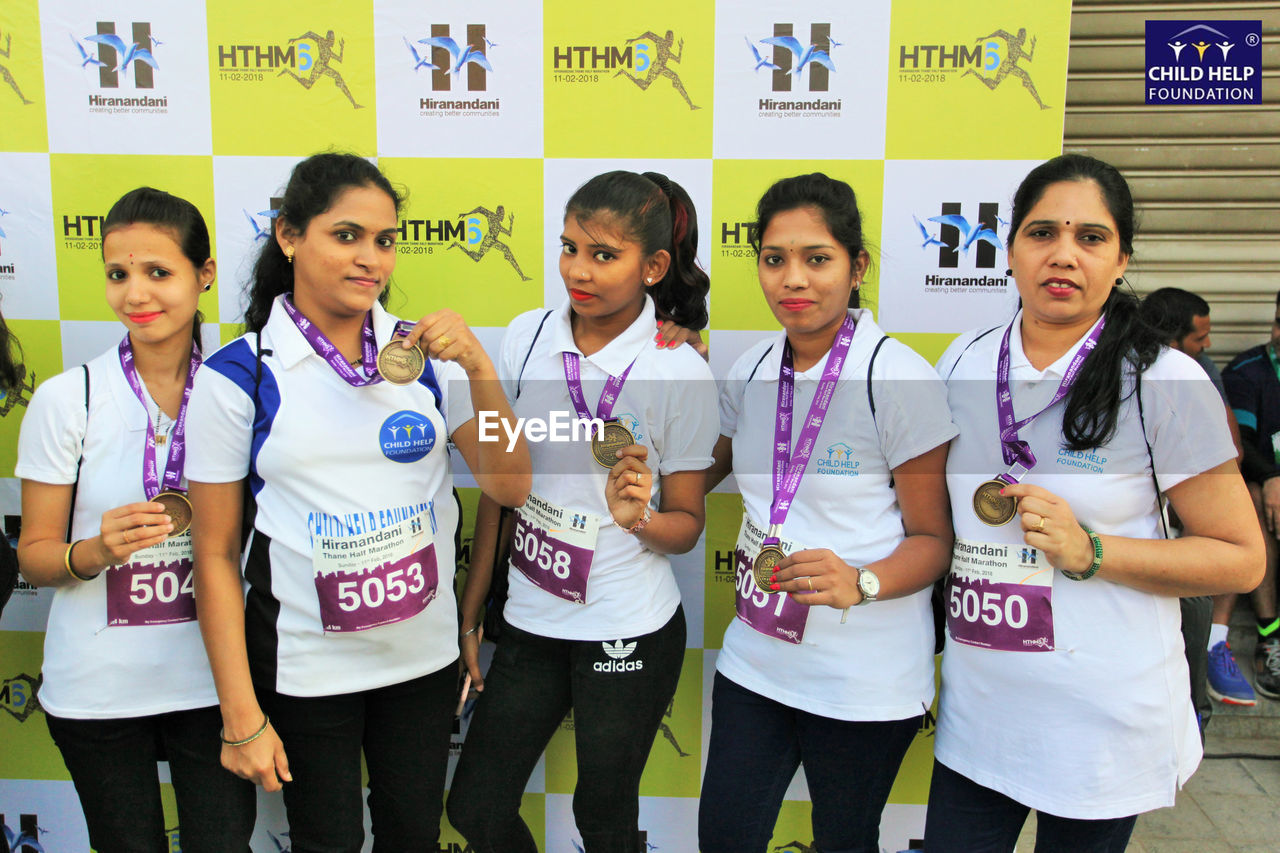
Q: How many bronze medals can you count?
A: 5